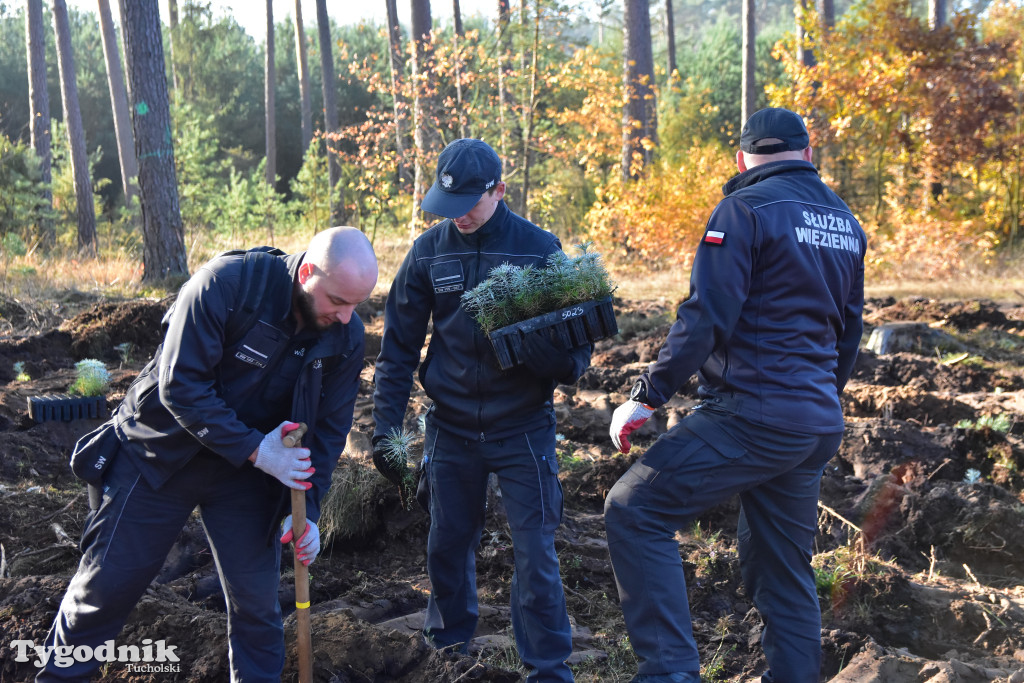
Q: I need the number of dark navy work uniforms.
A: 3